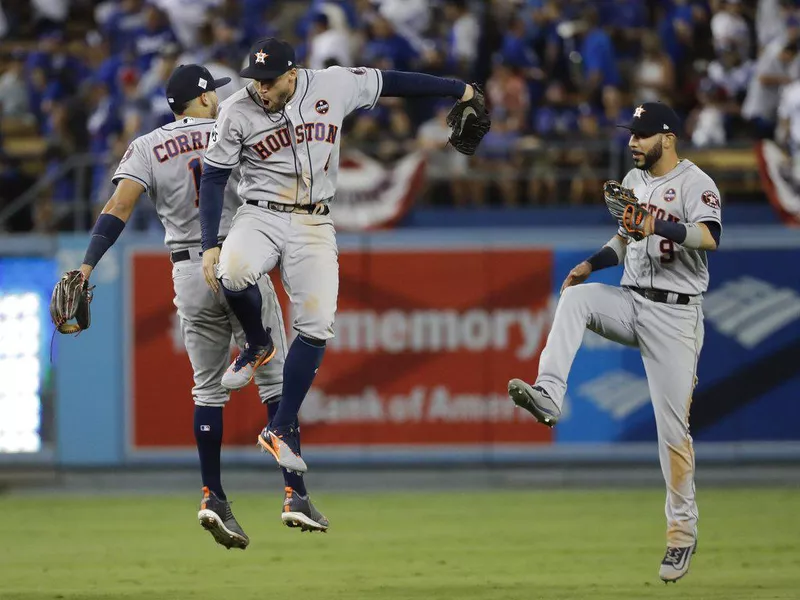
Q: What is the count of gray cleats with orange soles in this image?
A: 2